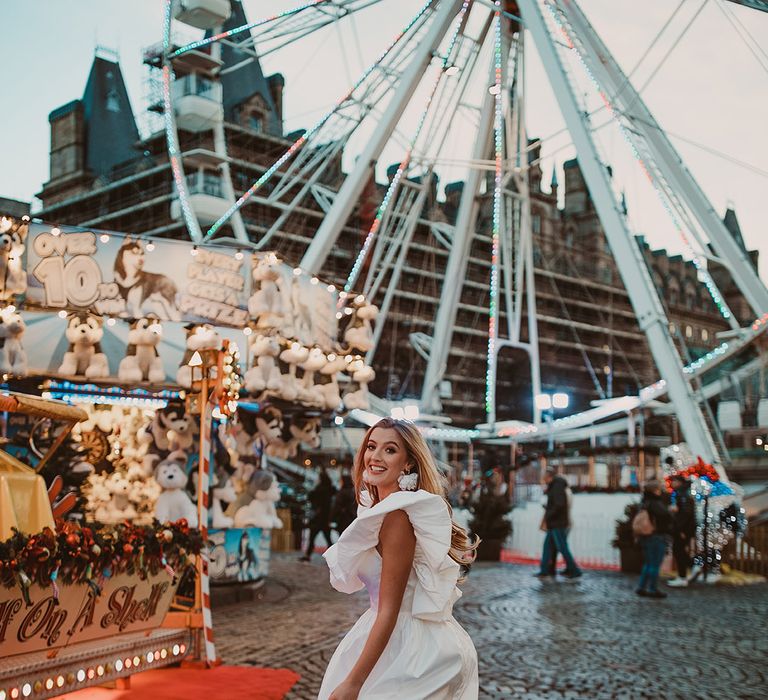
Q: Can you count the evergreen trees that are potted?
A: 2